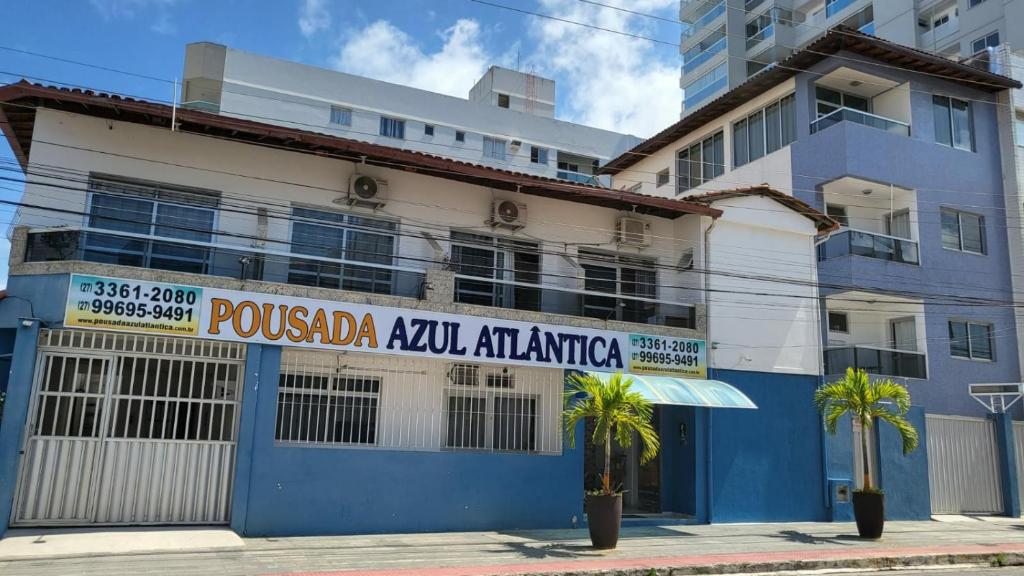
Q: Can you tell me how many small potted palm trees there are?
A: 2